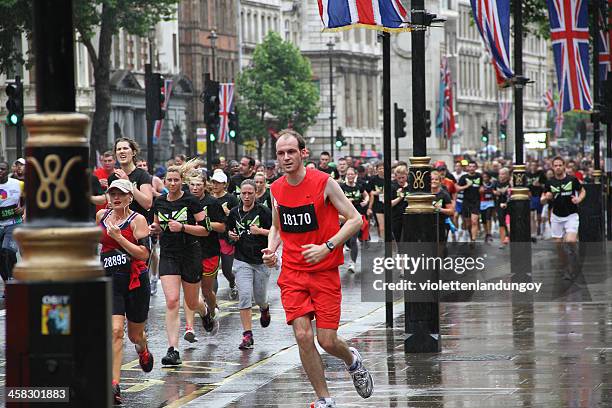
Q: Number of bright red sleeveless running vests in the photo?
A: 1